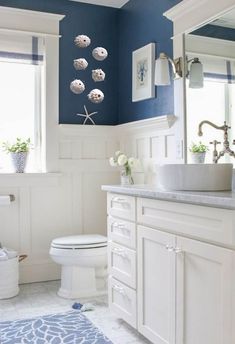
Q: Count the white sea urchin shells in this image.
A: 6